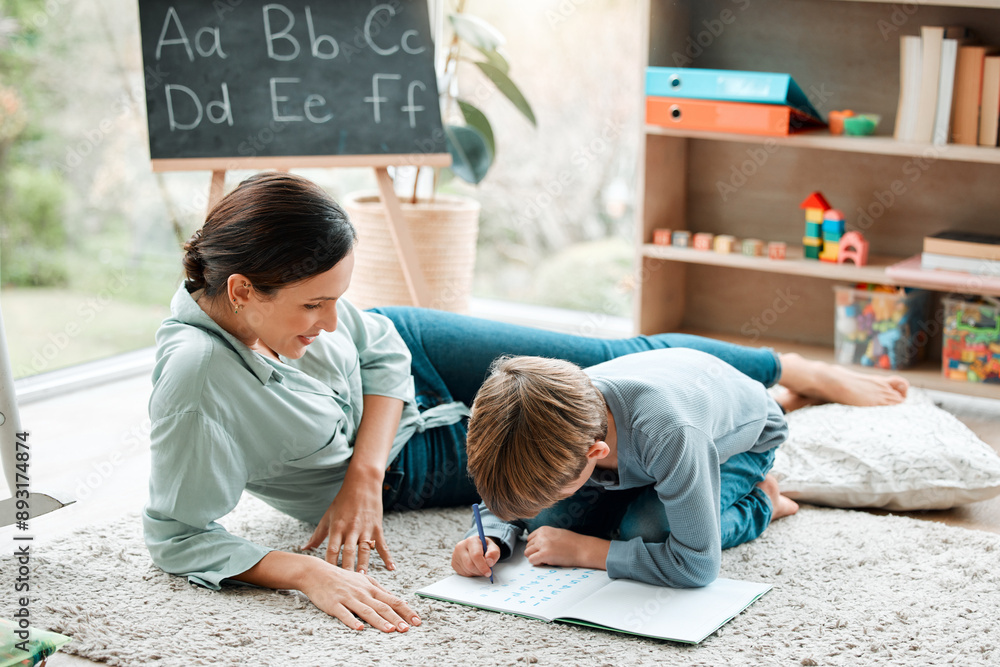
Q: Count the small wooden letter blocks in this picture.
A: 6